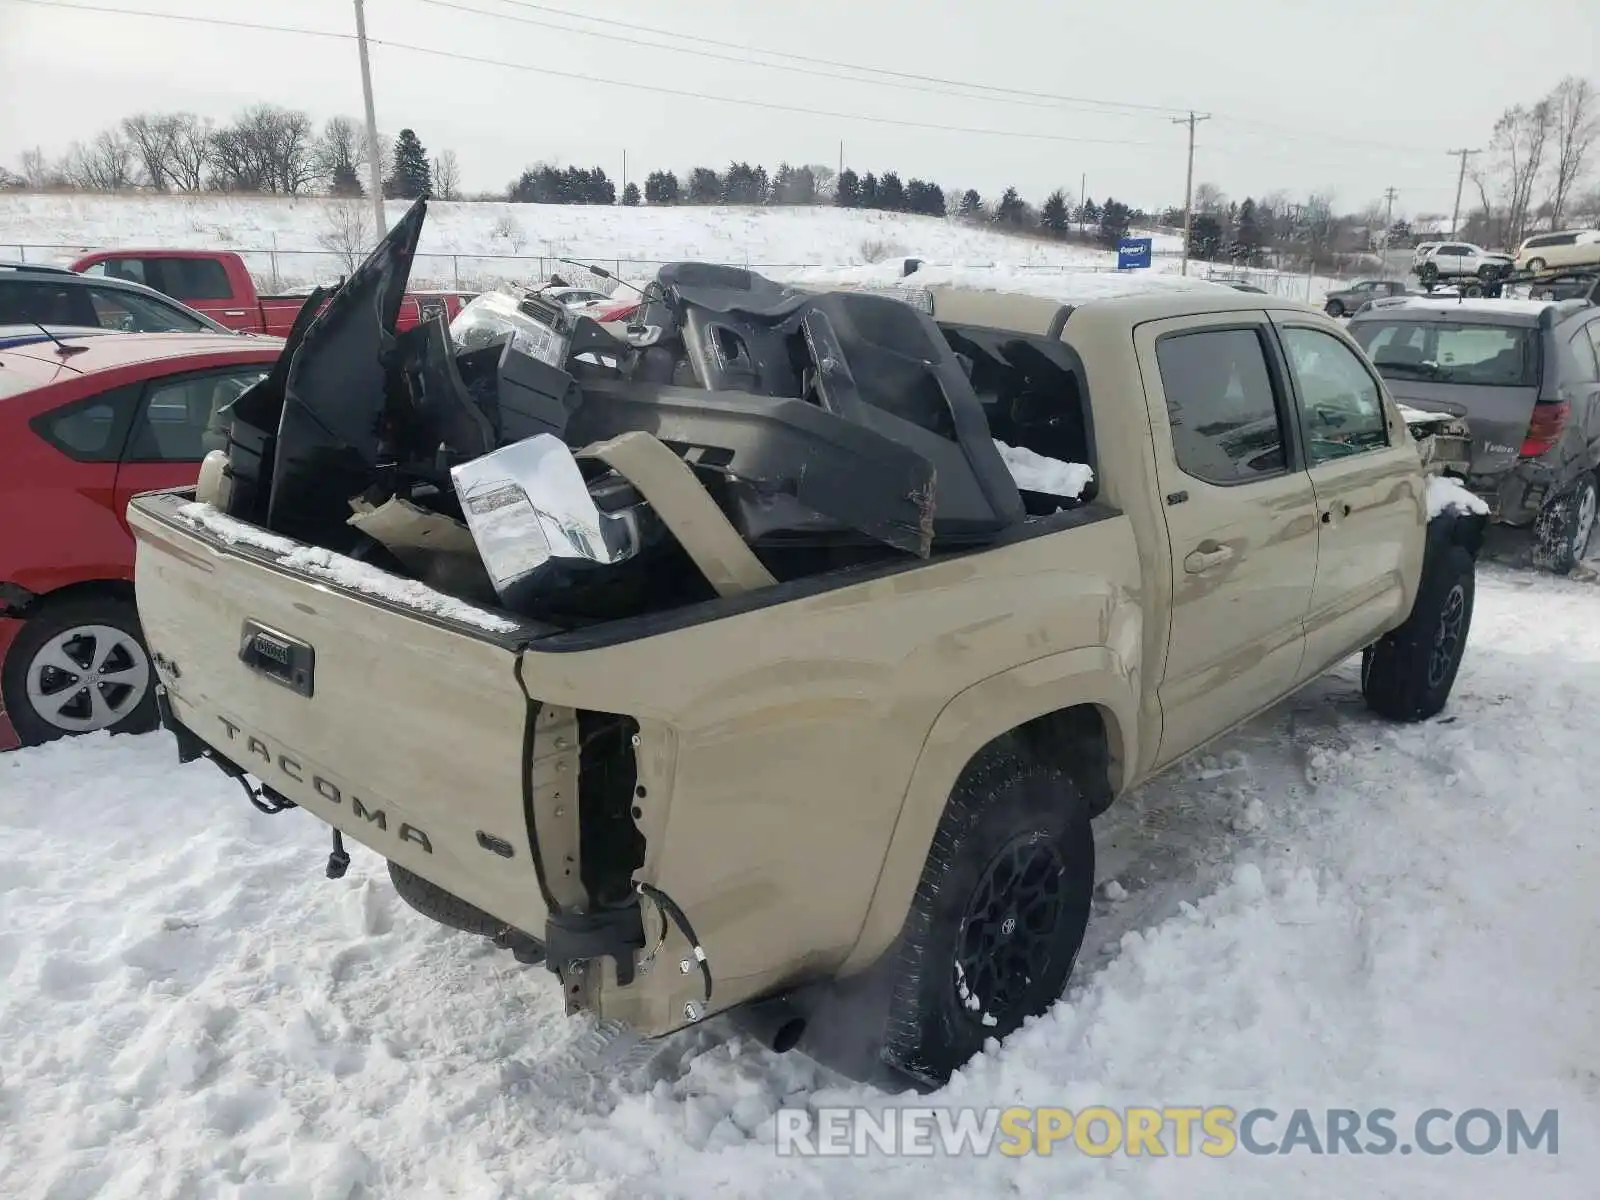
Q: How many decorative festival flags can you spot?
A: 0